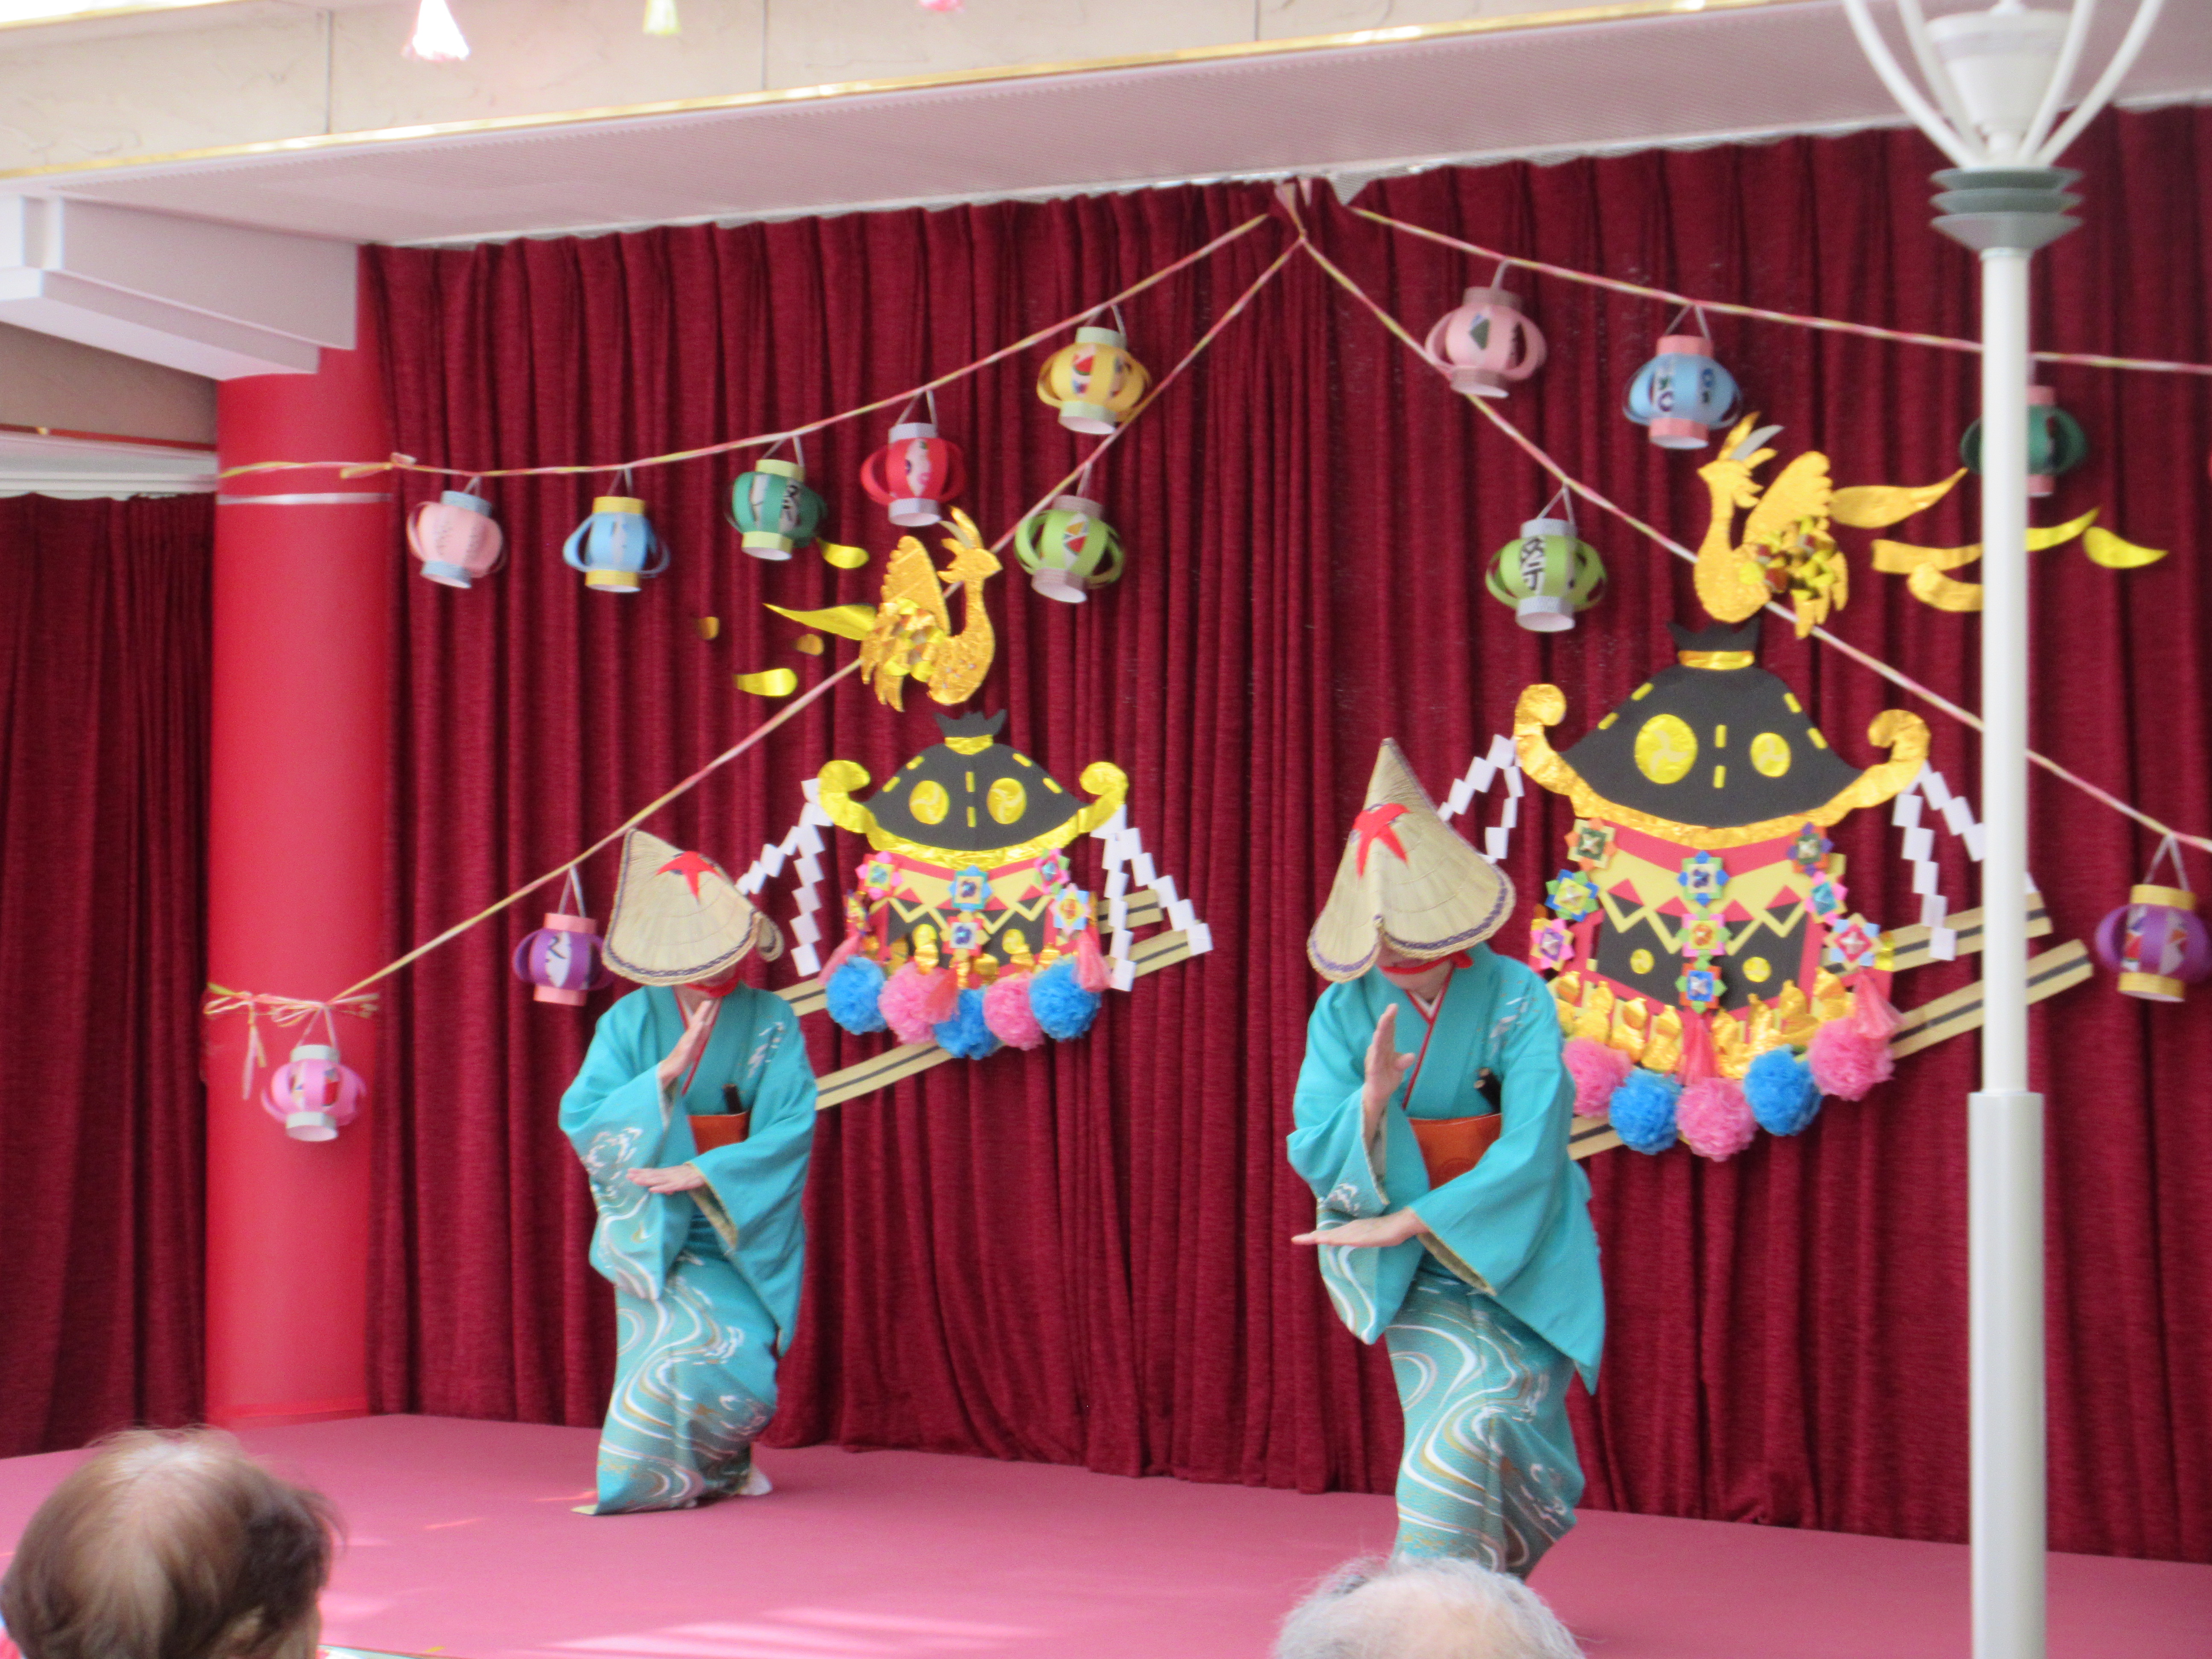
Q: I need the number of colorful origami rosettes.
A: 15